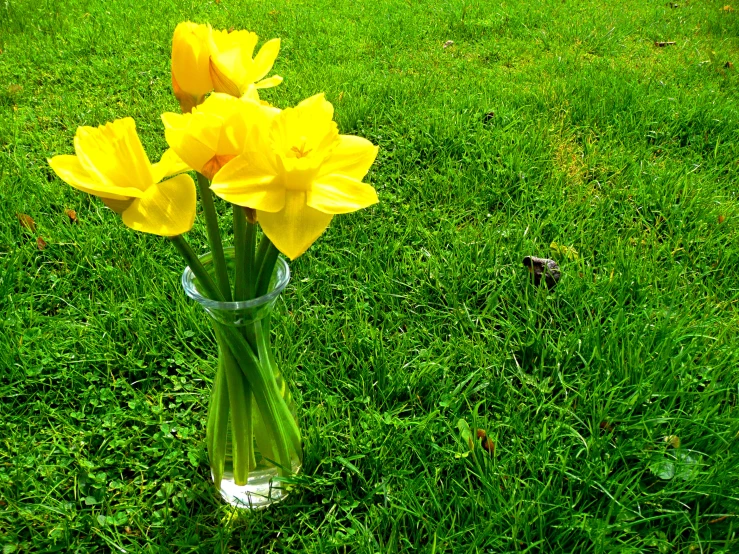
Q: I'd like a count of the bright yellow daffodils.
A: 5